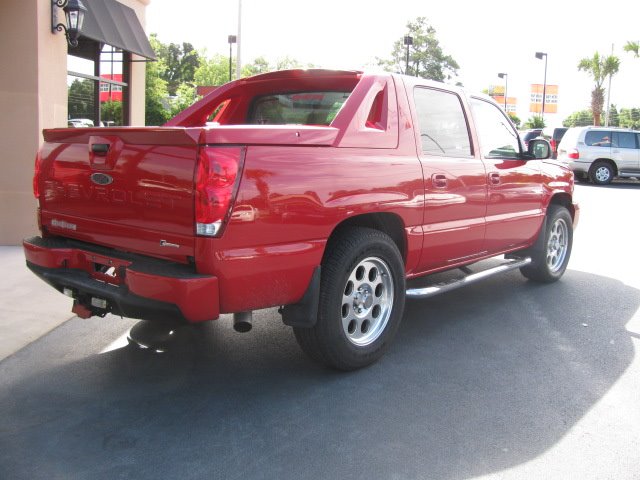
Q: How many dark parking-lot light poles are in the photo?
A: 4